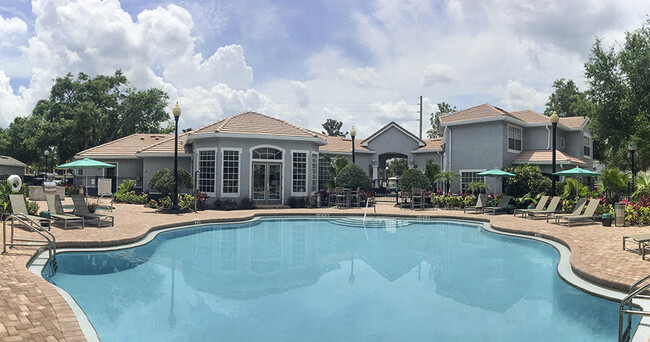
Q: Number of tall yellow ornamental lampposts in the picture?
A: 3